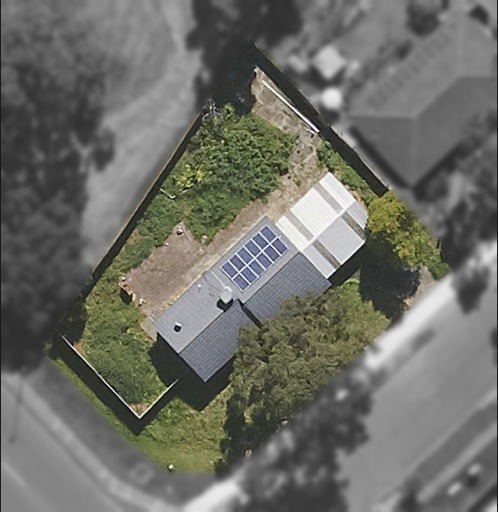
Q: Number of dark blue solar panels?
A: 12